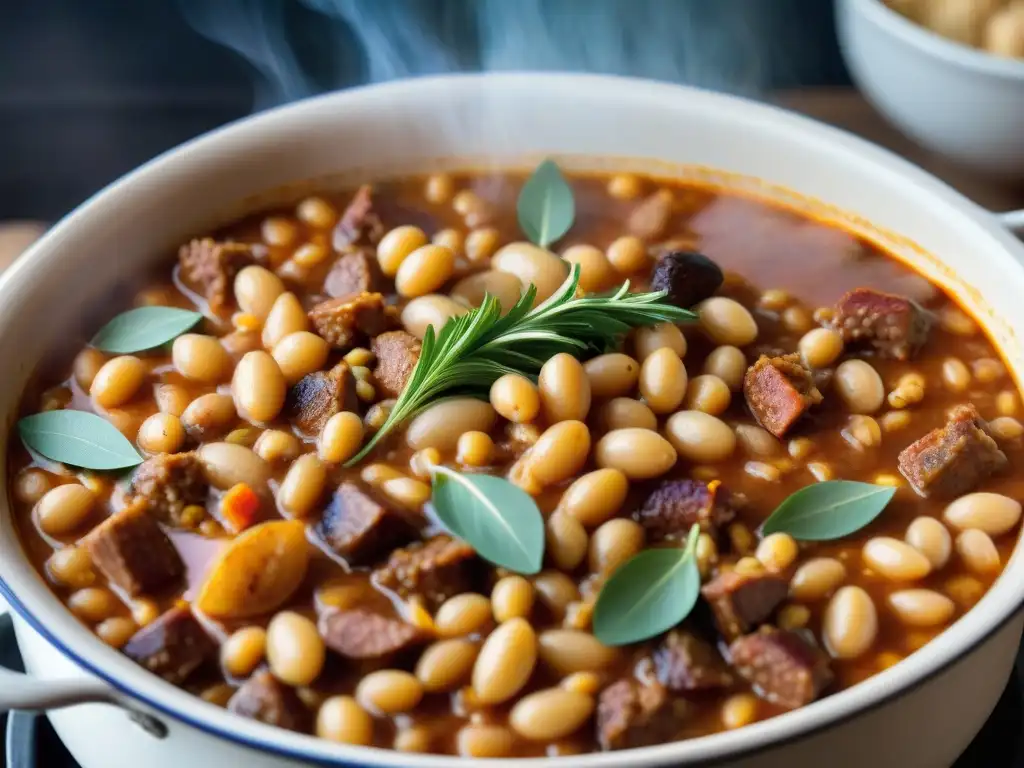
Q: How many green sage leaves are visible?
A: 6